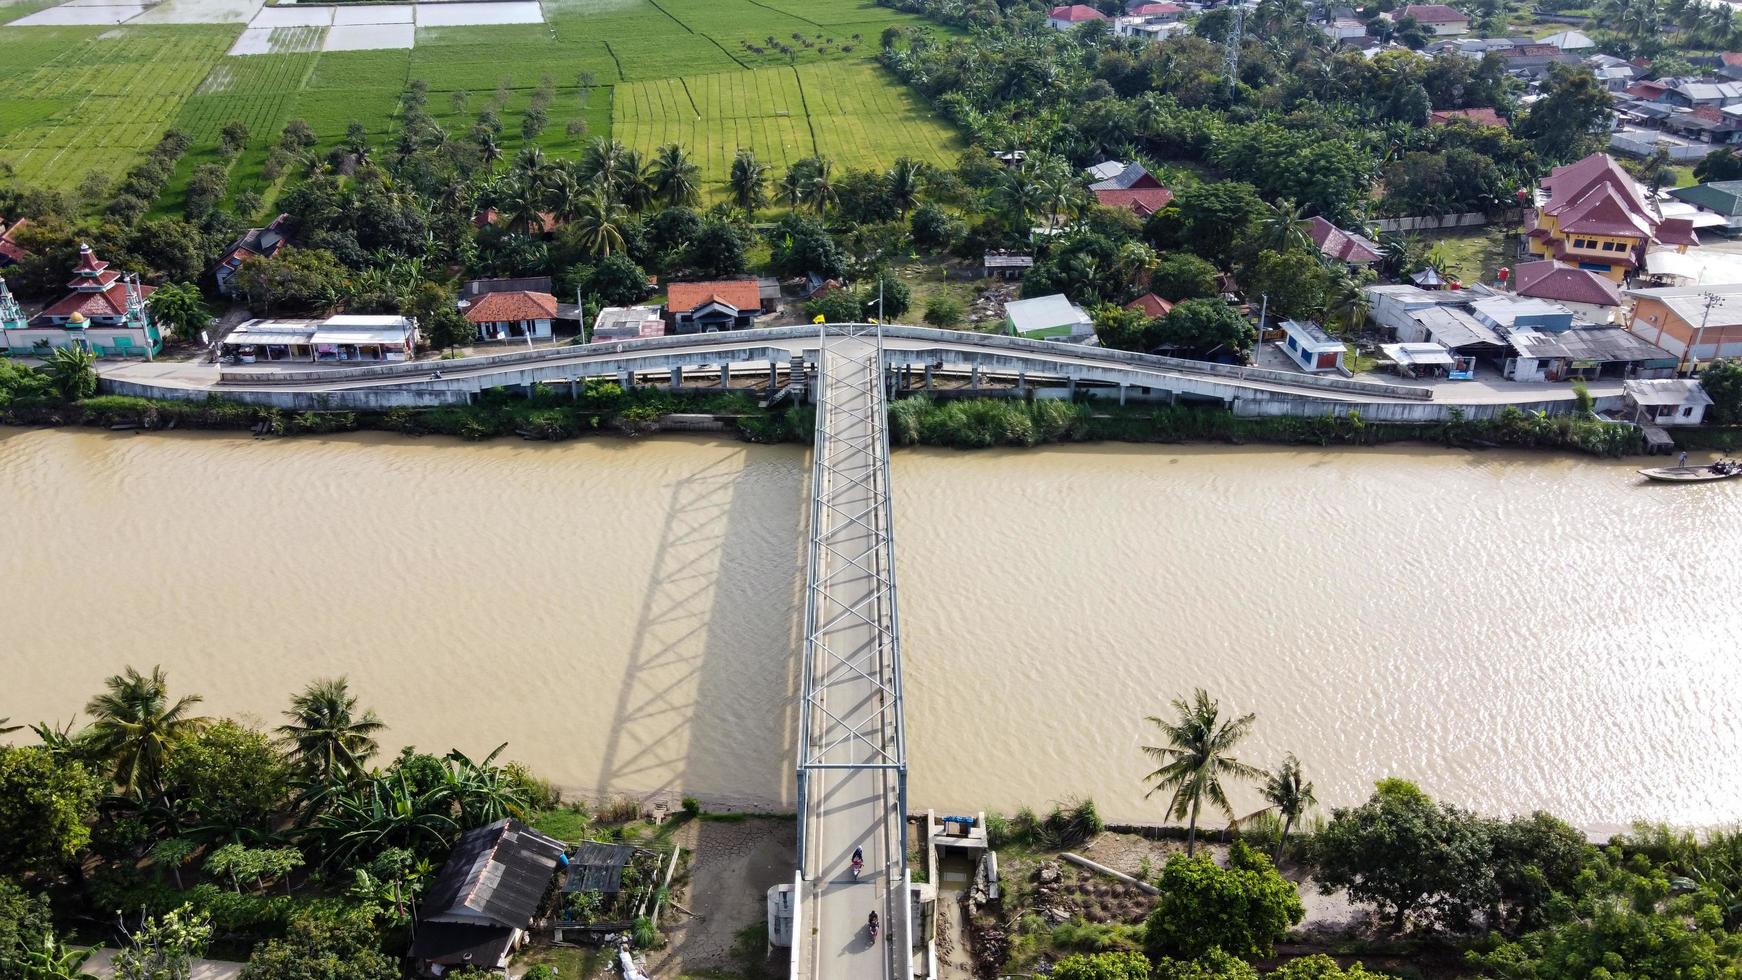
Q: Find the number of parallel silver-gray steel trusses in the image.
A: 2